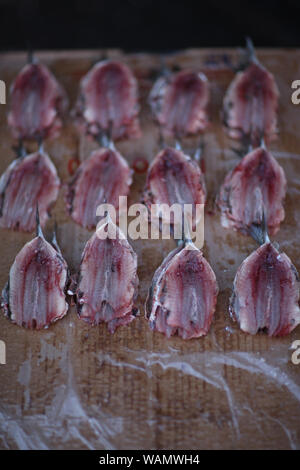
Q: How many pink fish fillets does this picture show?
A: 12